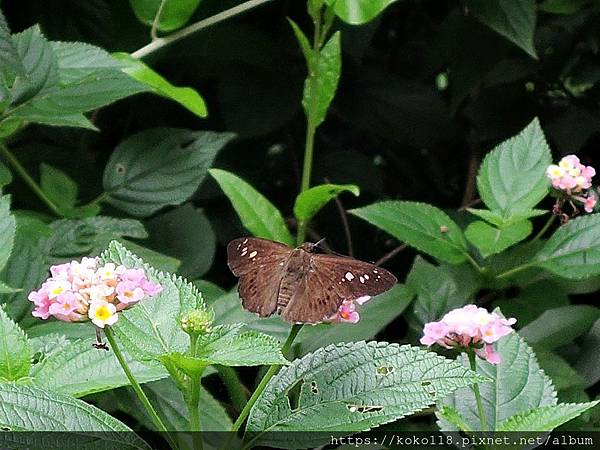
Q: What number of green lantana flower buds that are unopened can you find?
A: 1